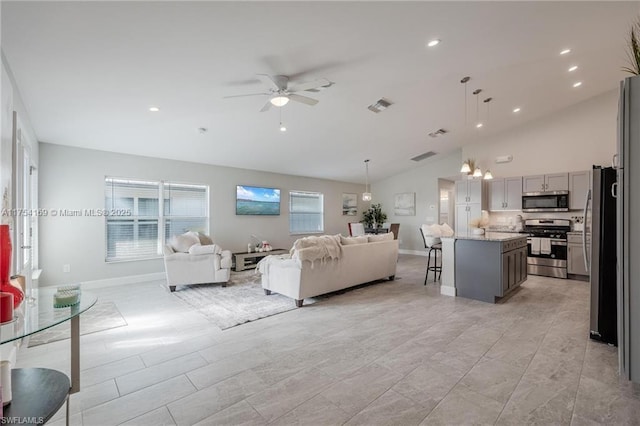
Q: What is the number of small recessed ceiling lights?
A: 8